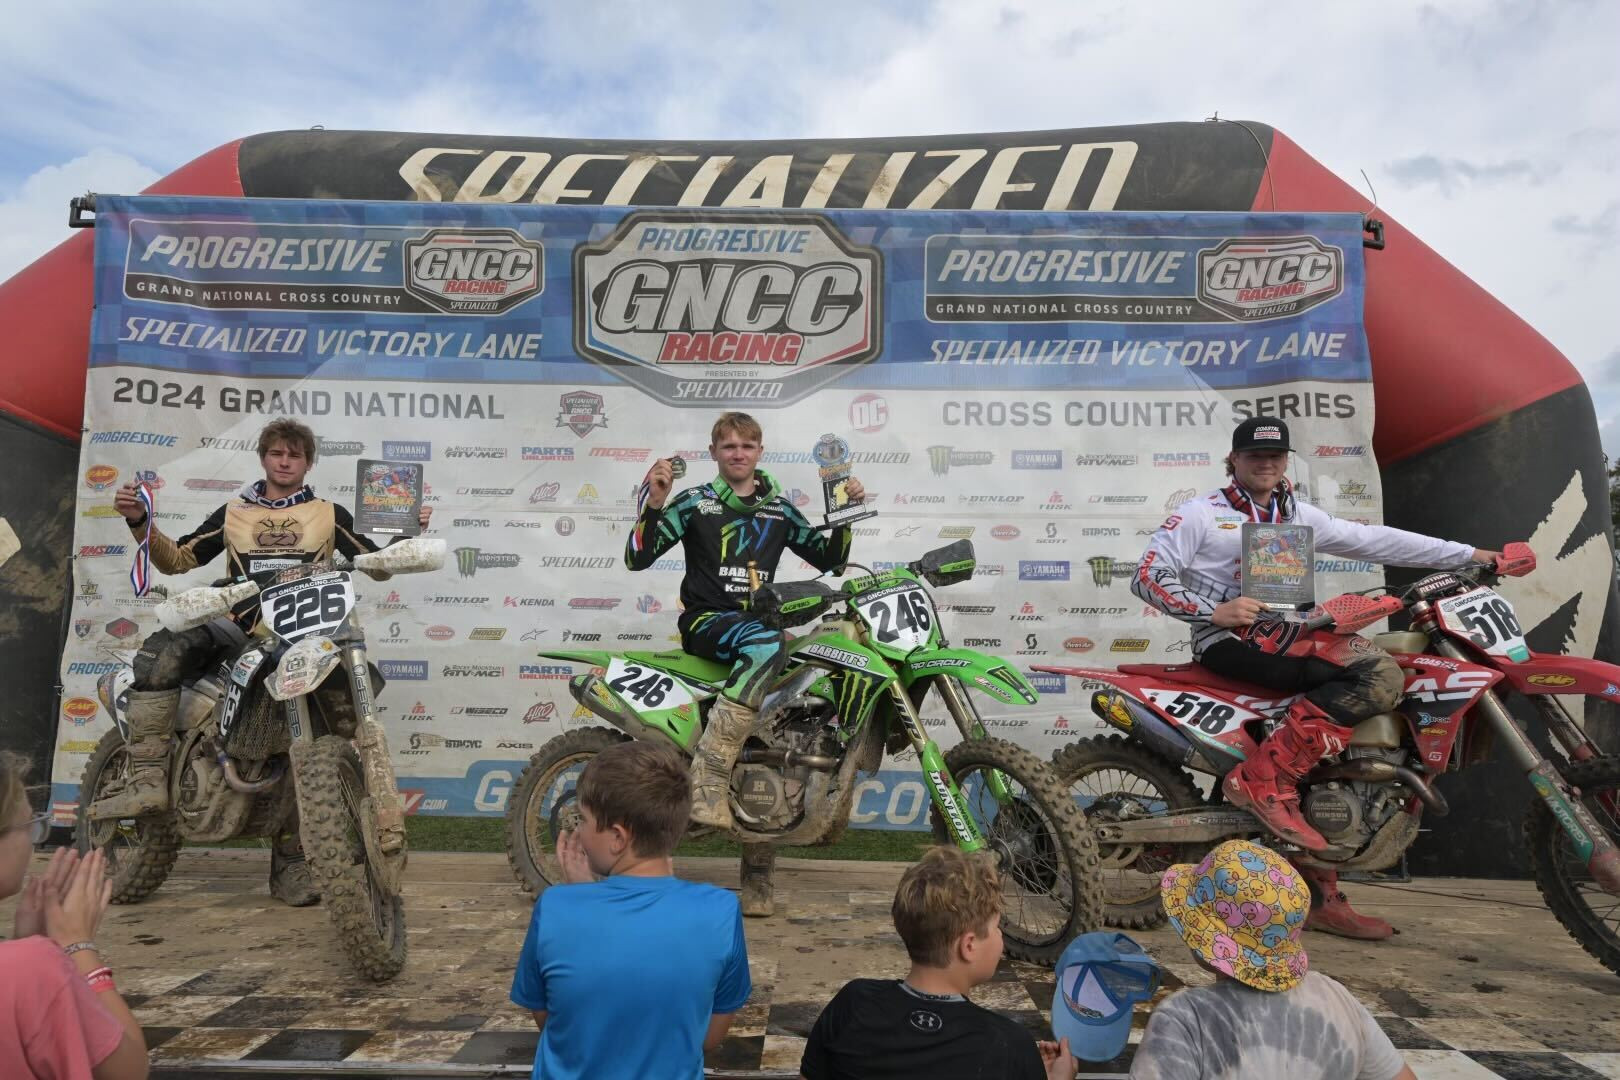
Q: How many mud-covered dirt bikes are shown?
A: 3